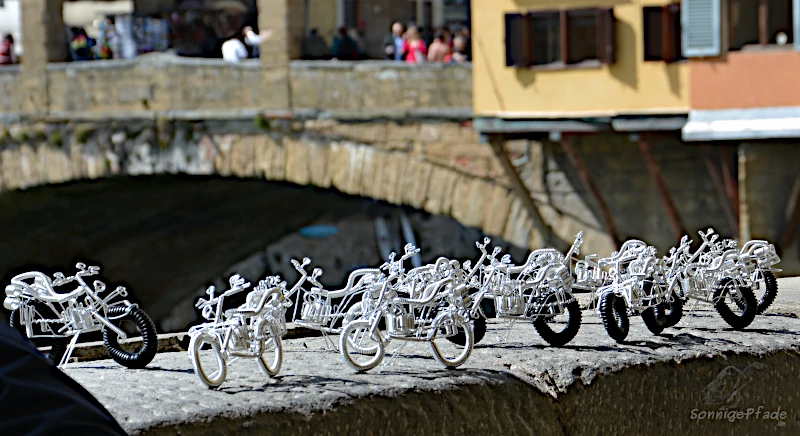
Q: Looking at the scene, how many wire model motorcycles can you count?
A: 11